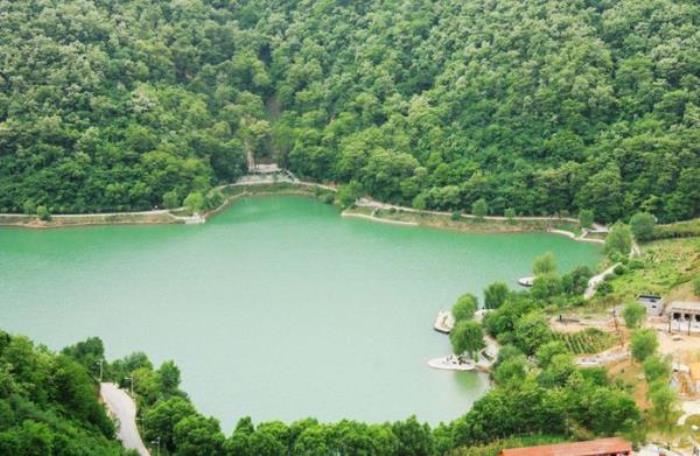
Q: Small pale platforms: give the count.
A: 3